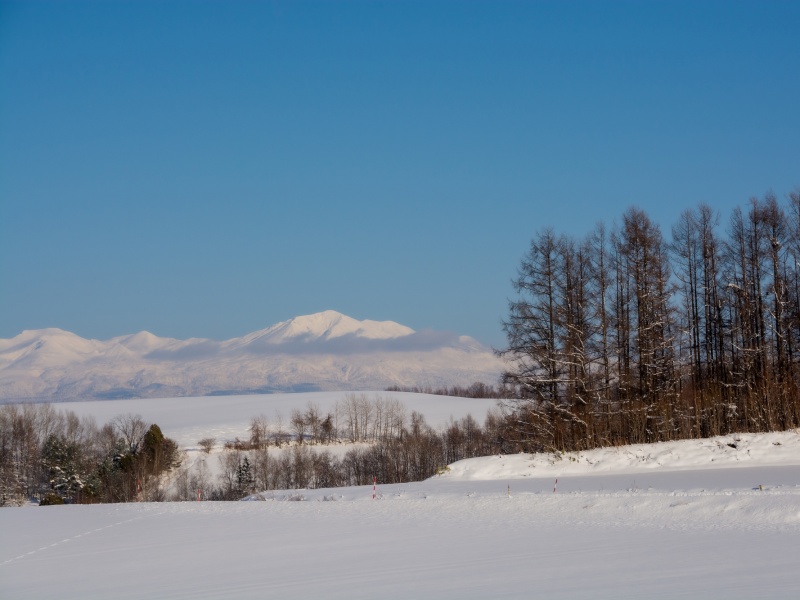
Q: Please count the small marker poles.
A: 5